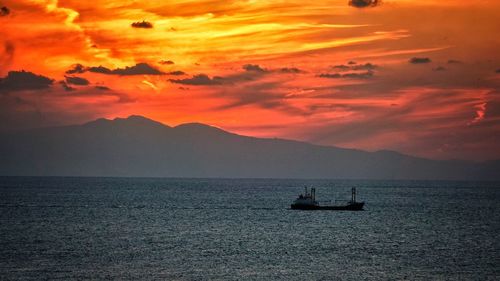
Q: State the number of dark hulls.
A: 1